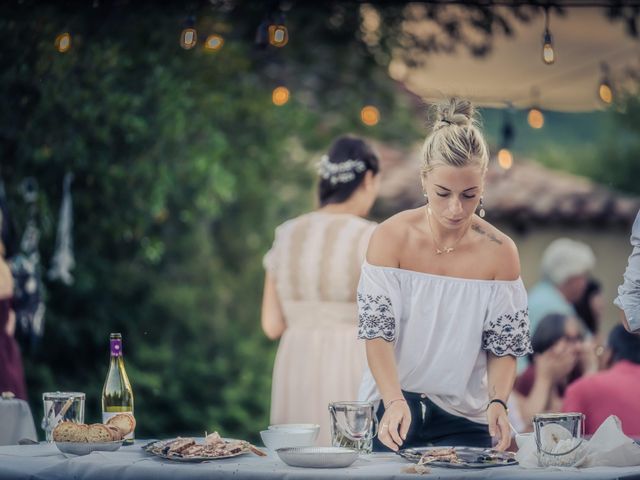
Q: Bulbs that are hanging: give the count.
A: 10